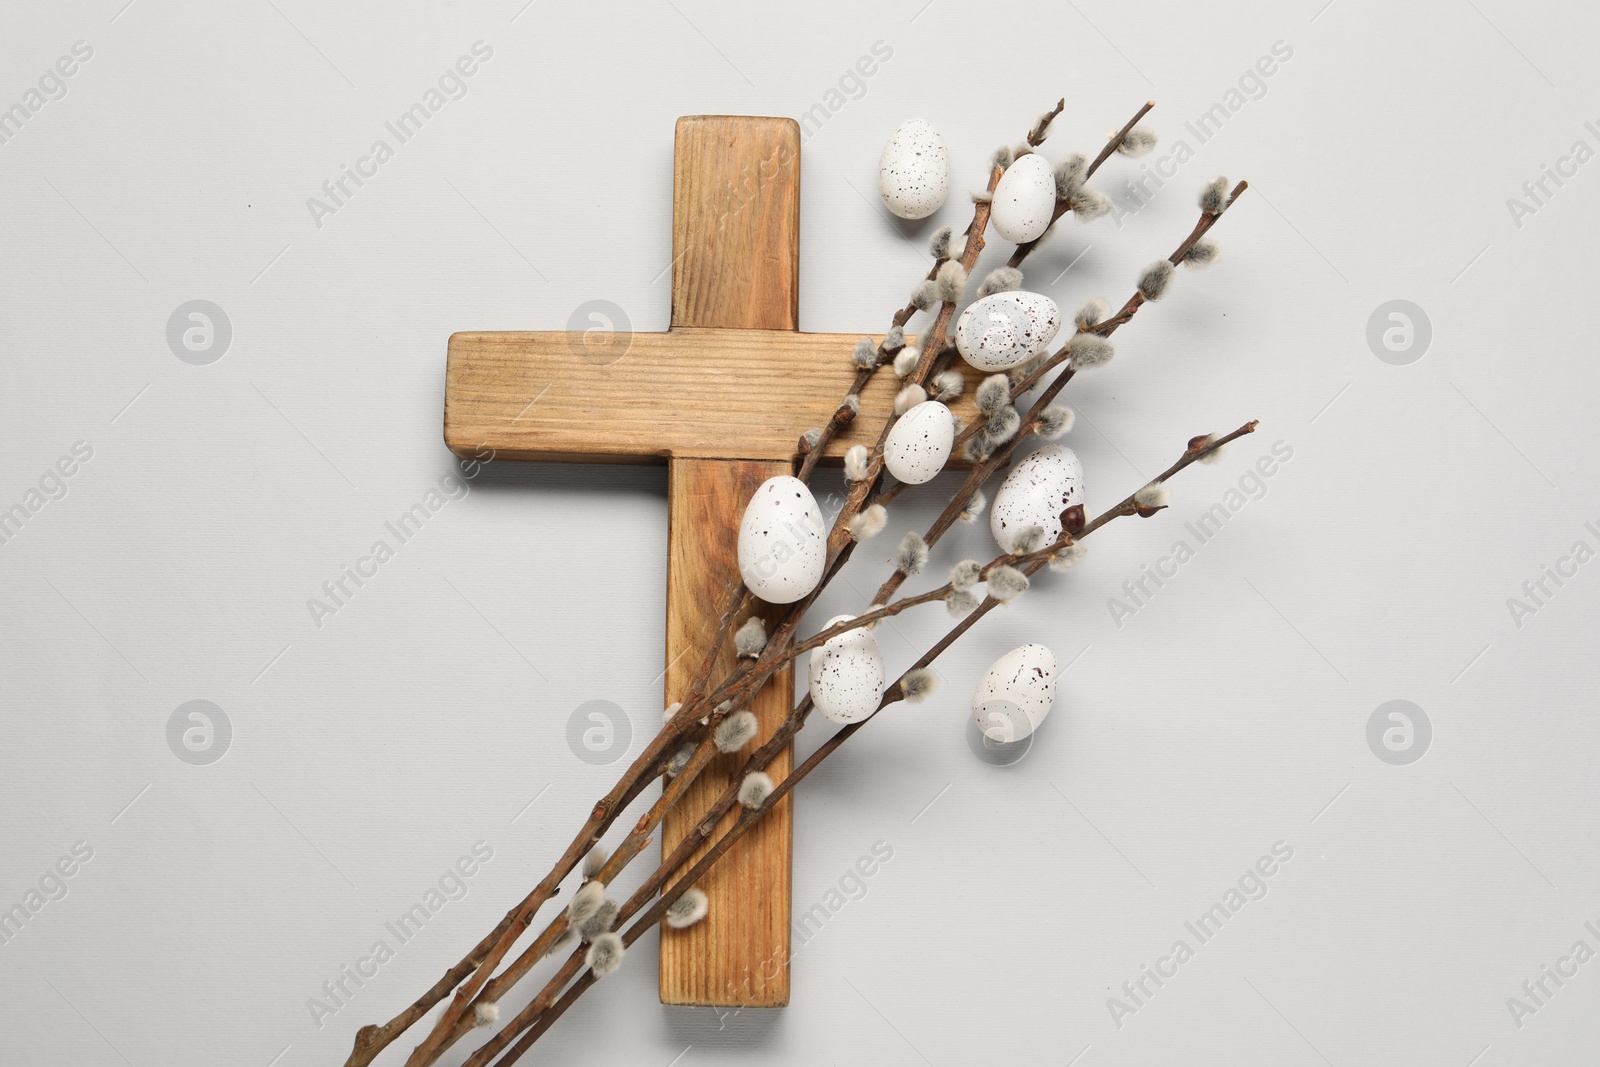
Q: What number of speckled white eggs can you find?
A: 8